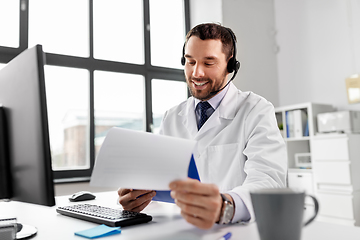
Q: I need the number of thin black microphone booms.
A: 1